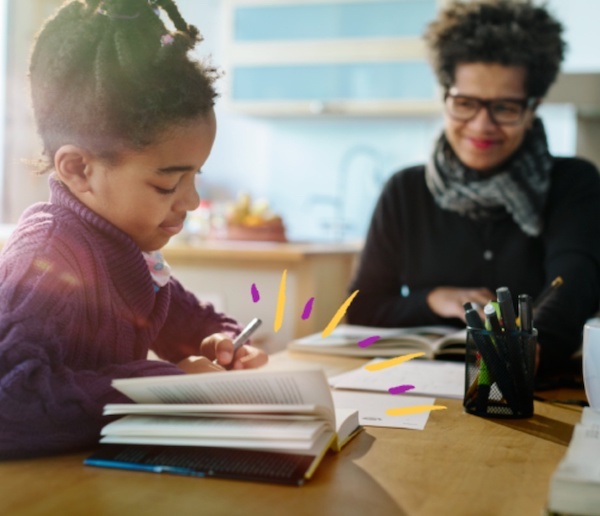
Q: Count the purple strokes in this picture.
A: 4